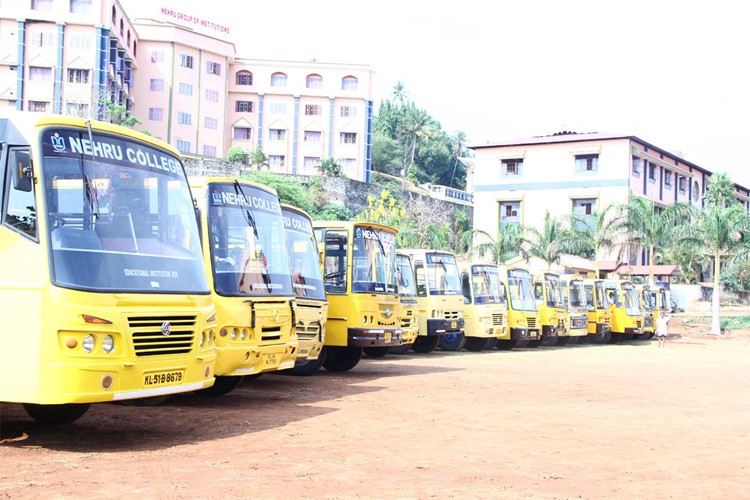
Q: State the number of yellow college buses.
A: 14